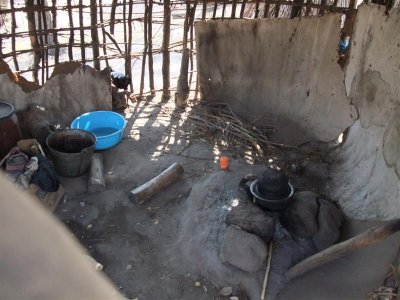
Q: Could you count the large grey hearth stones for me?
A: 4